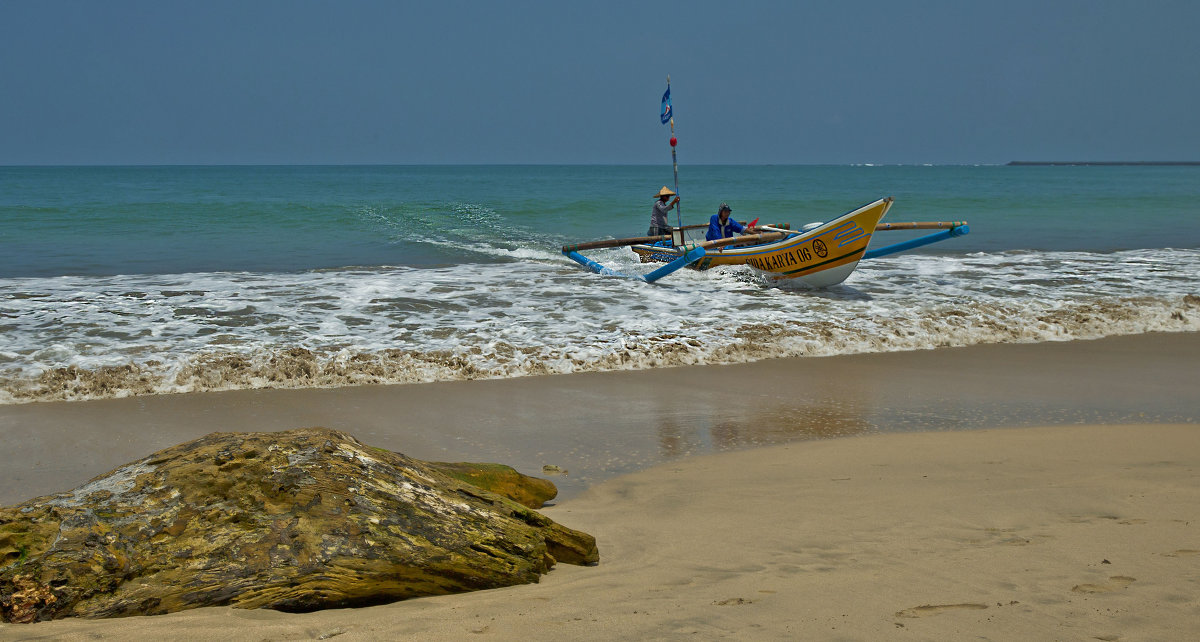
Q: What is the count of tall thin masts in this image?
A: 1